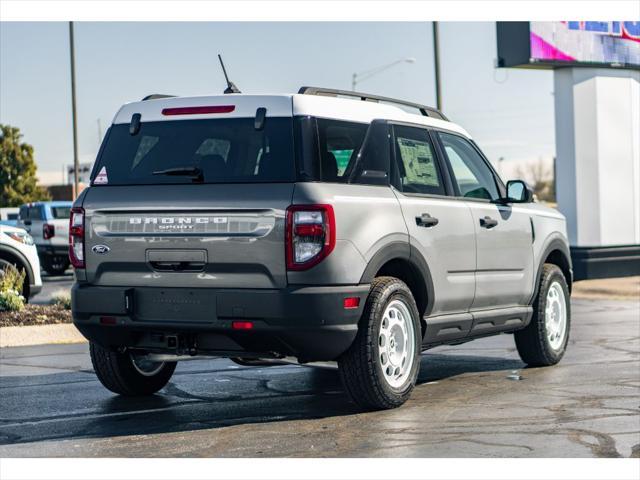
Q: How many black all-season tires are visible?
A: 3